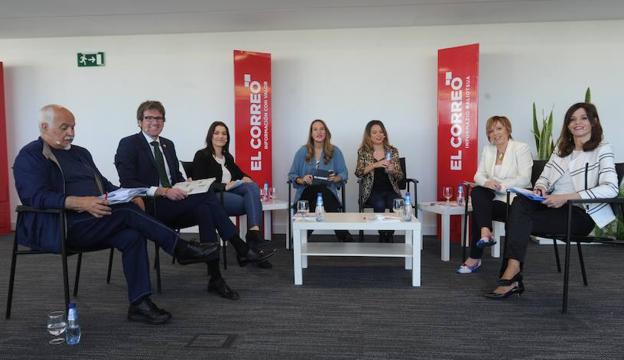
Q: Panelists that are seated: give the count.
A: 7